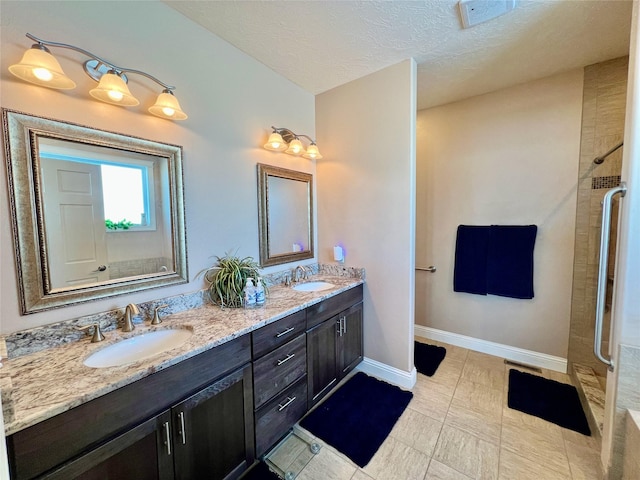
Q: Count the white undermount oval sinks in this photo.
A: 2